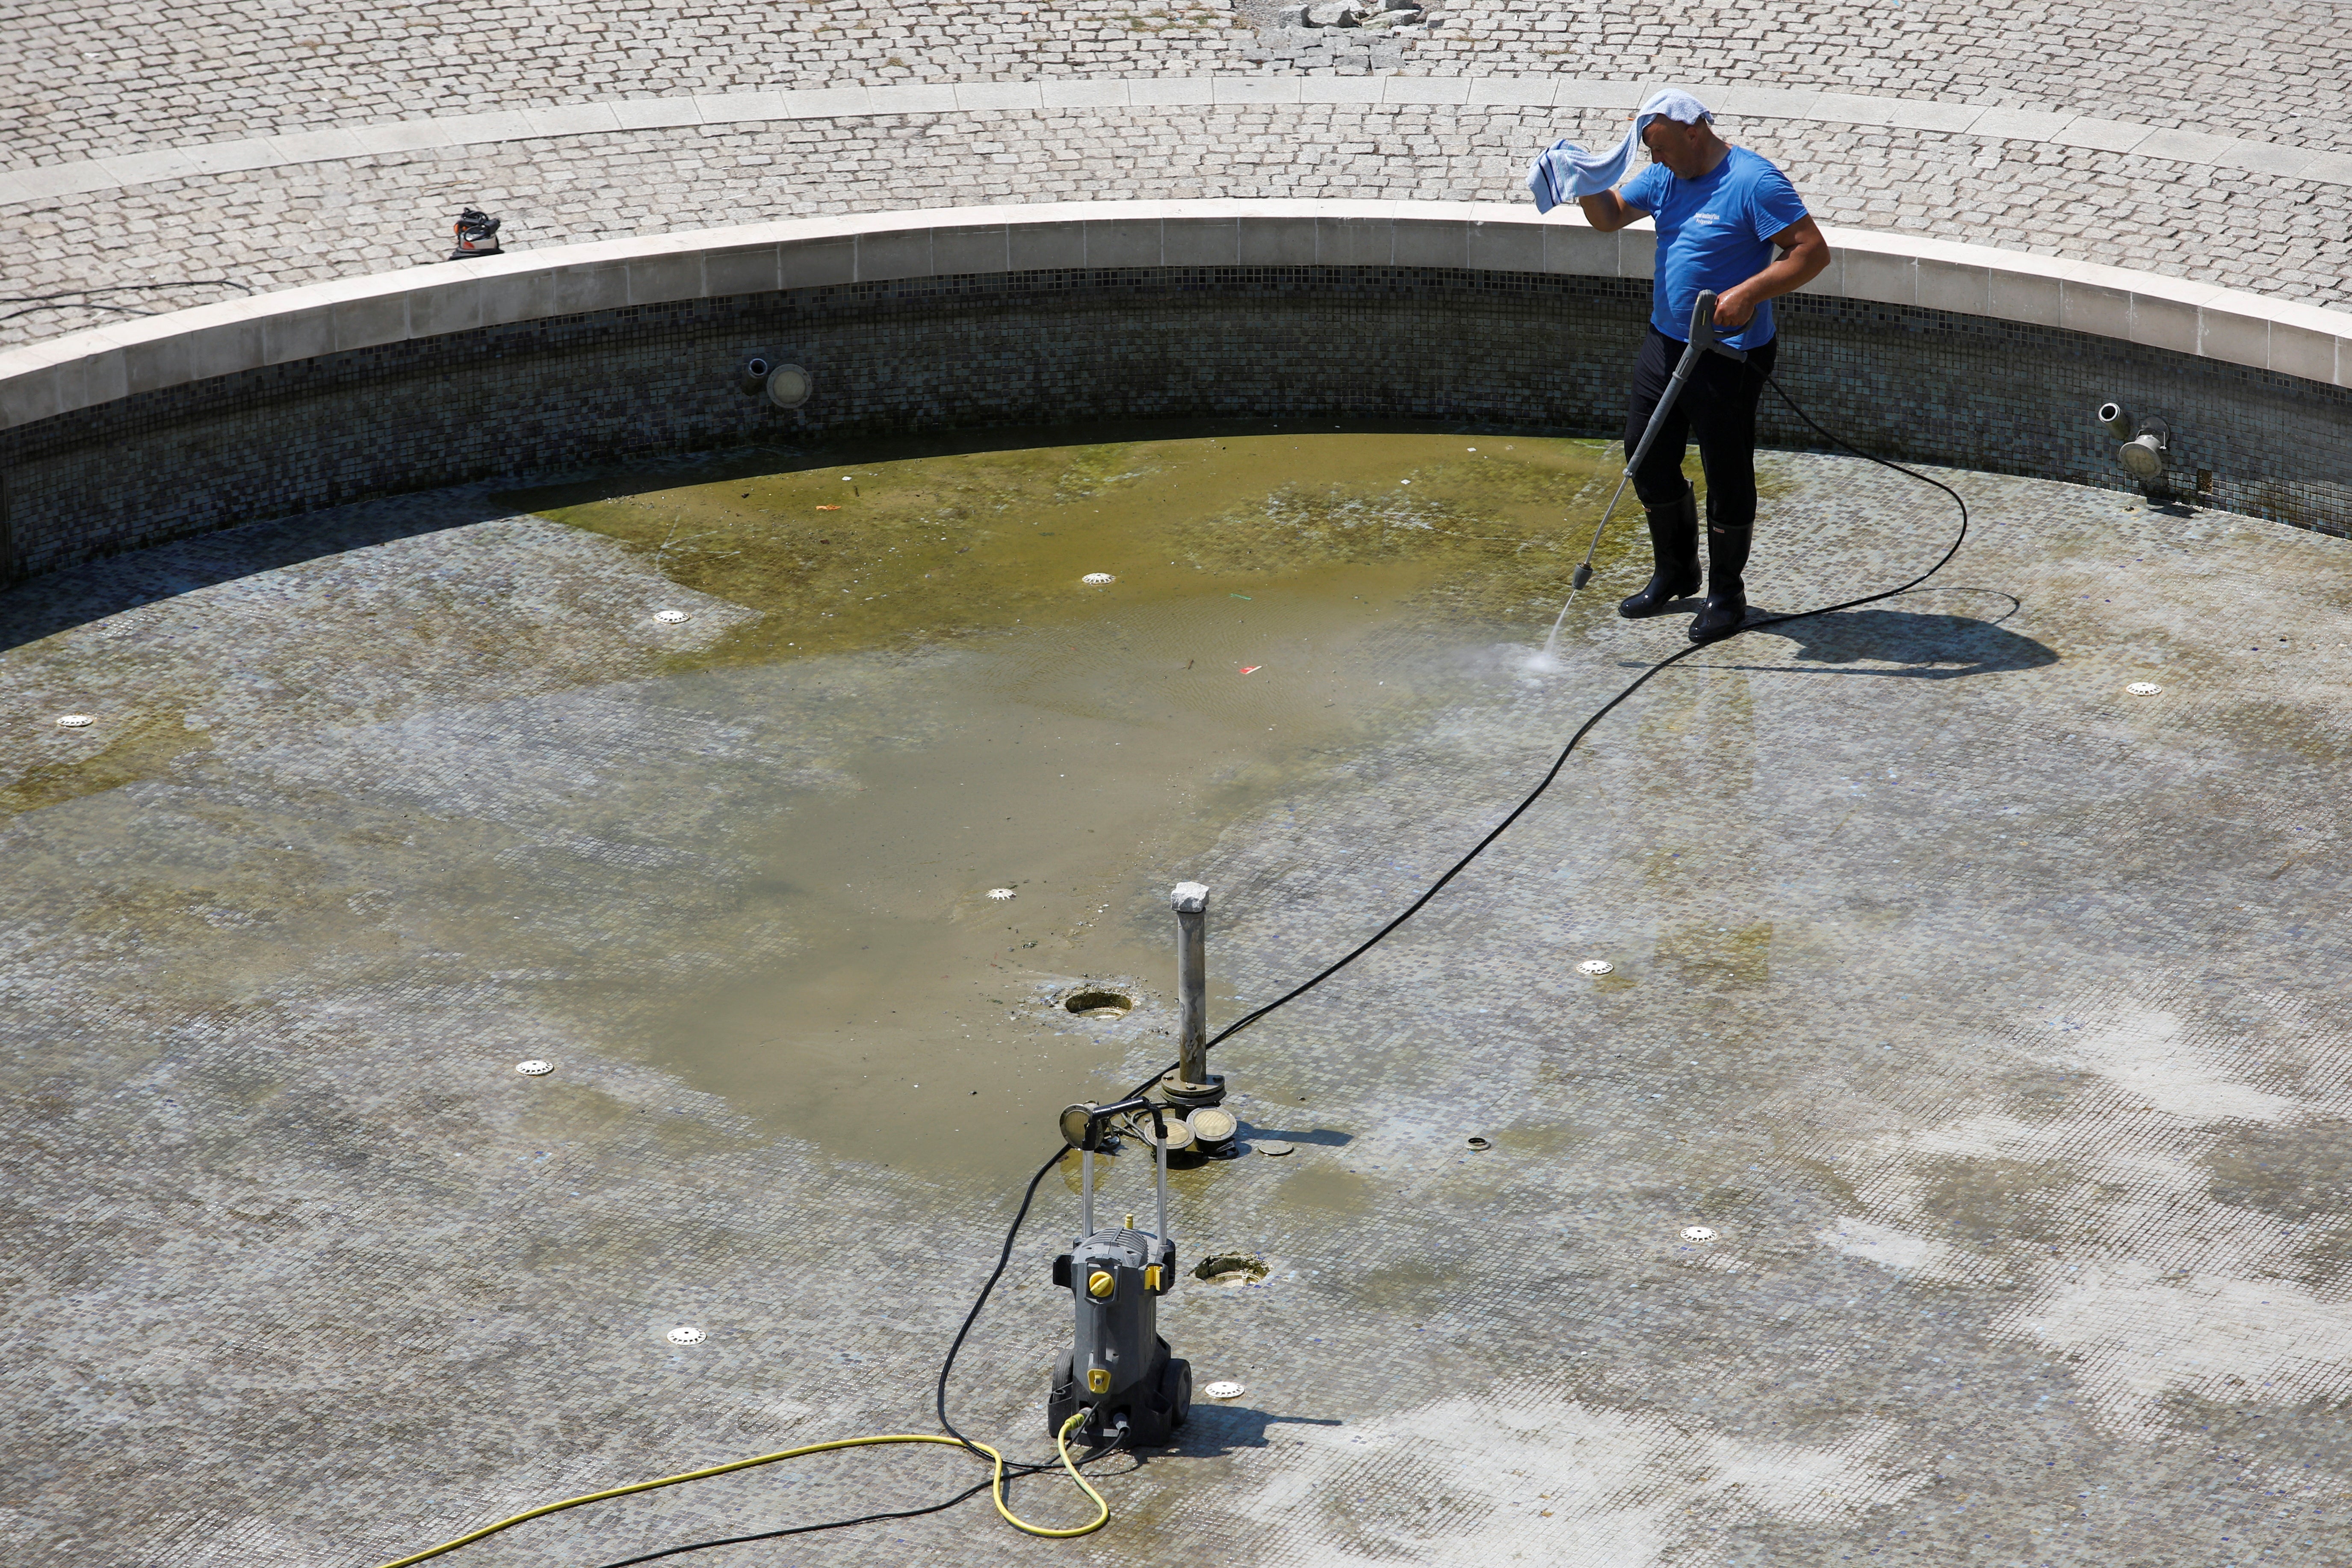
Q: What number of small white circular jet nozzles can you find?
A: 10